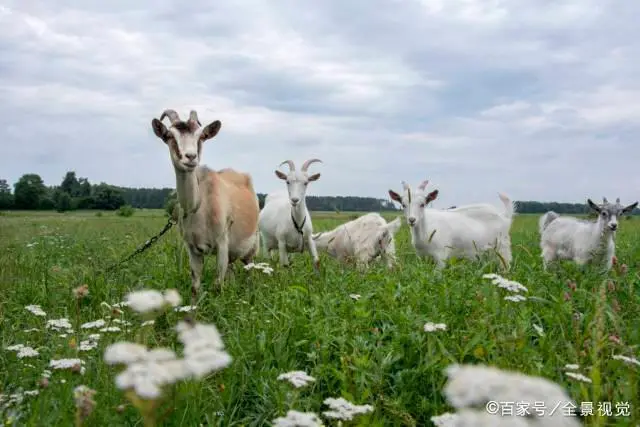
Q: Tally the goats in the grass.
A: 5